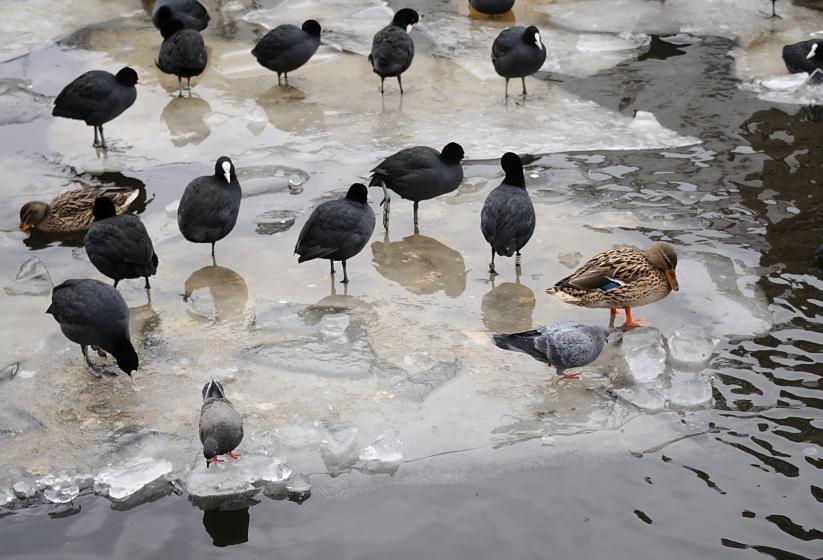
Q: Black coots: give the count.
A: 14